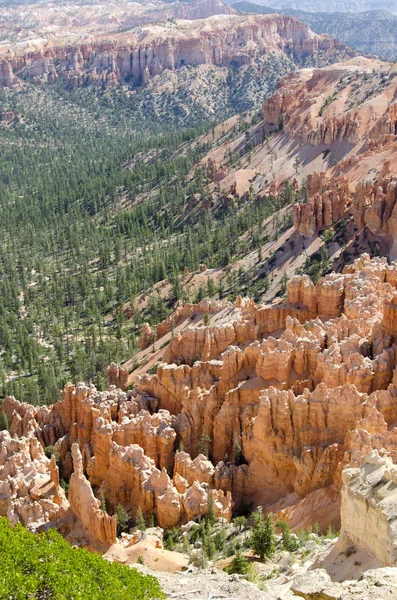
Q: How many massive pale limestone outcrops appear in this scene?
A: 1